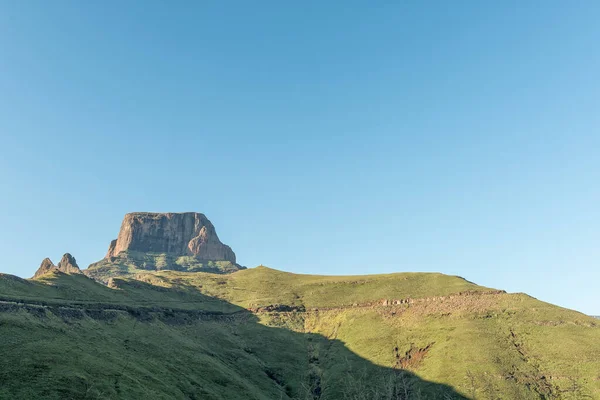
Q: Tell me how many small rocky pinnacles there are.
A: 2